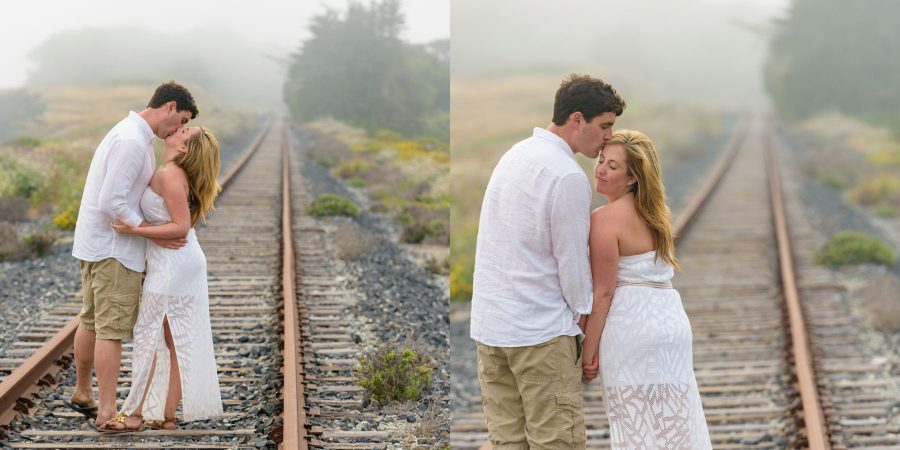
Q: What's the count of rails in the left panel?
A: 2